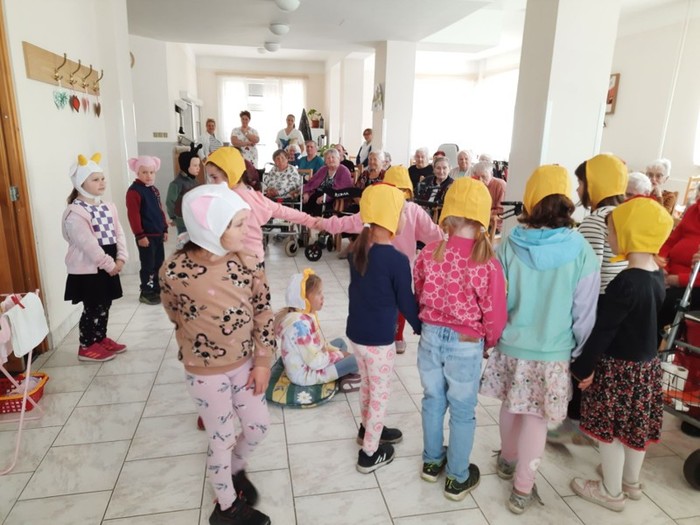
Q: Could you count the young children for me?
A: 12